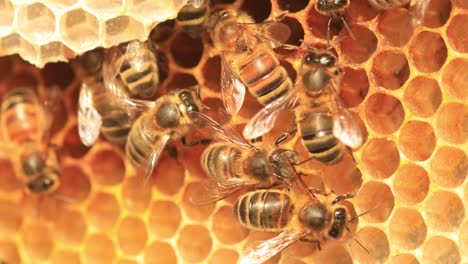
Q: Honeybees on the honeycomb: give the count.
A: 11